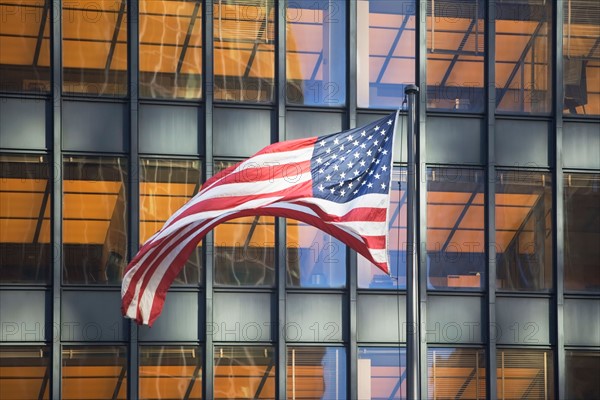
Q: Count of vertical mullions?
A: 8